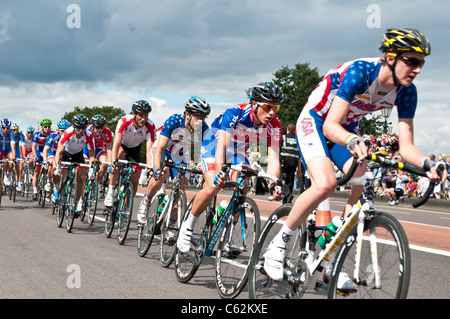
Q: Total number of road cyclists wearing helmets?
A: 11